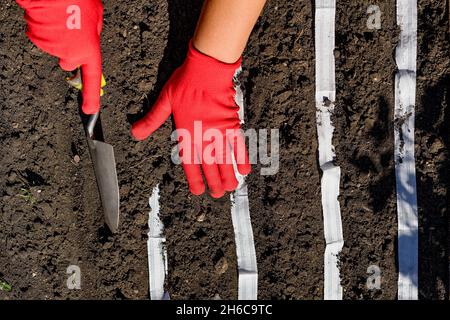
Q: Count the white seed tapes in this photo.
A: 4